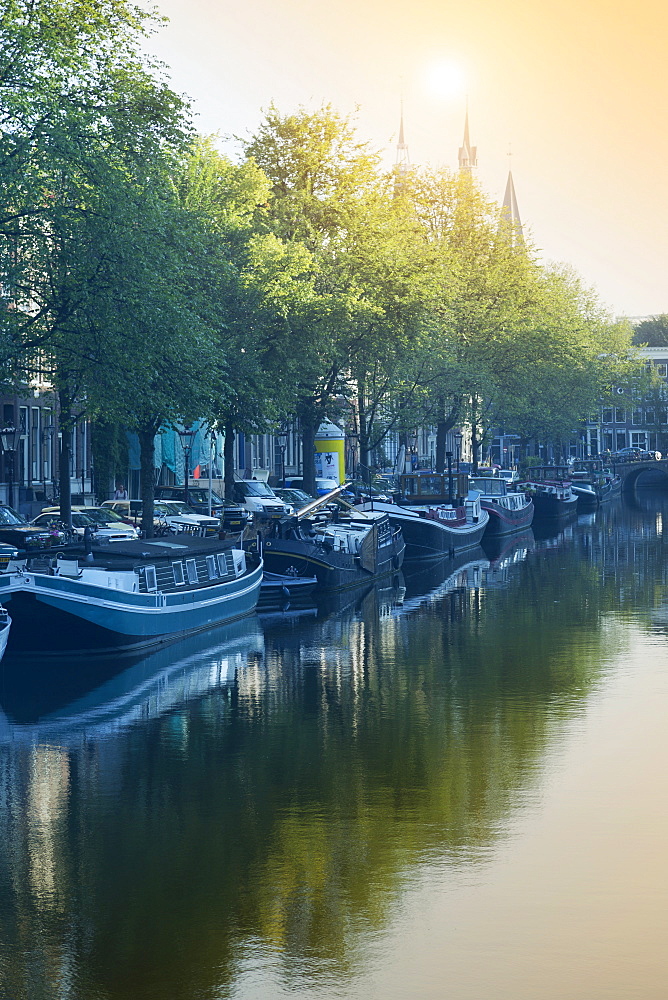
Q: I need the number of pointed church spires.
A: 3